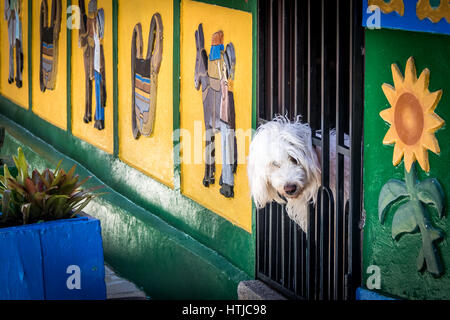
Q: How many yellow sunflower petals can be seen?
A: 12